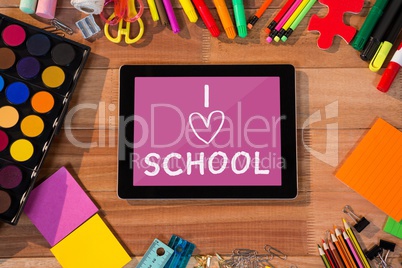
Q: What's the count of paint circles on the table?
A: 15